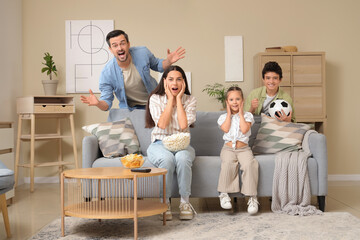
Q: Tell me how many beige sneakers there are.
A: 2